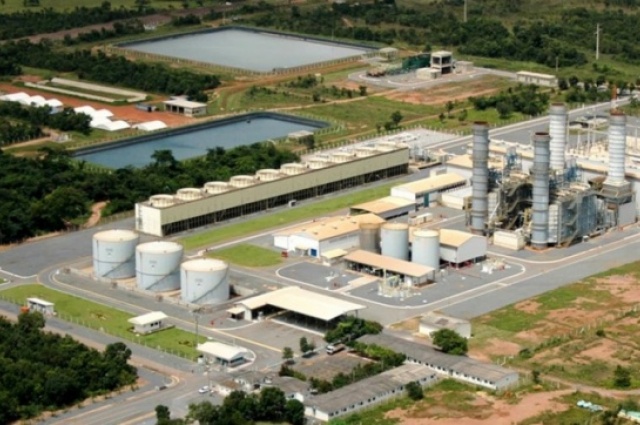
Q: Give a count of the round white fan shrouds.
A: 10